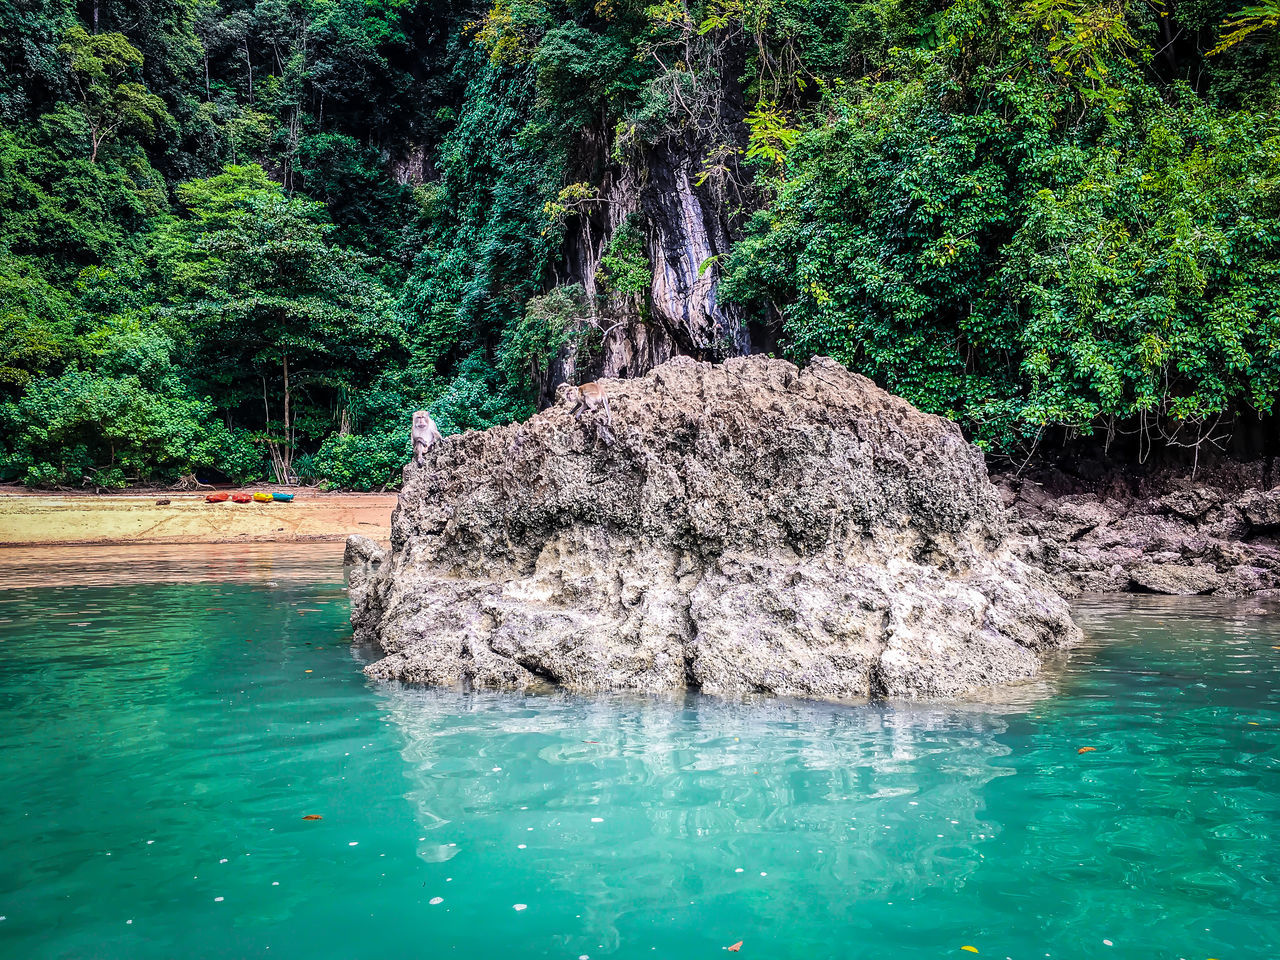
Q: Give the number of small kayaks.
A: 4